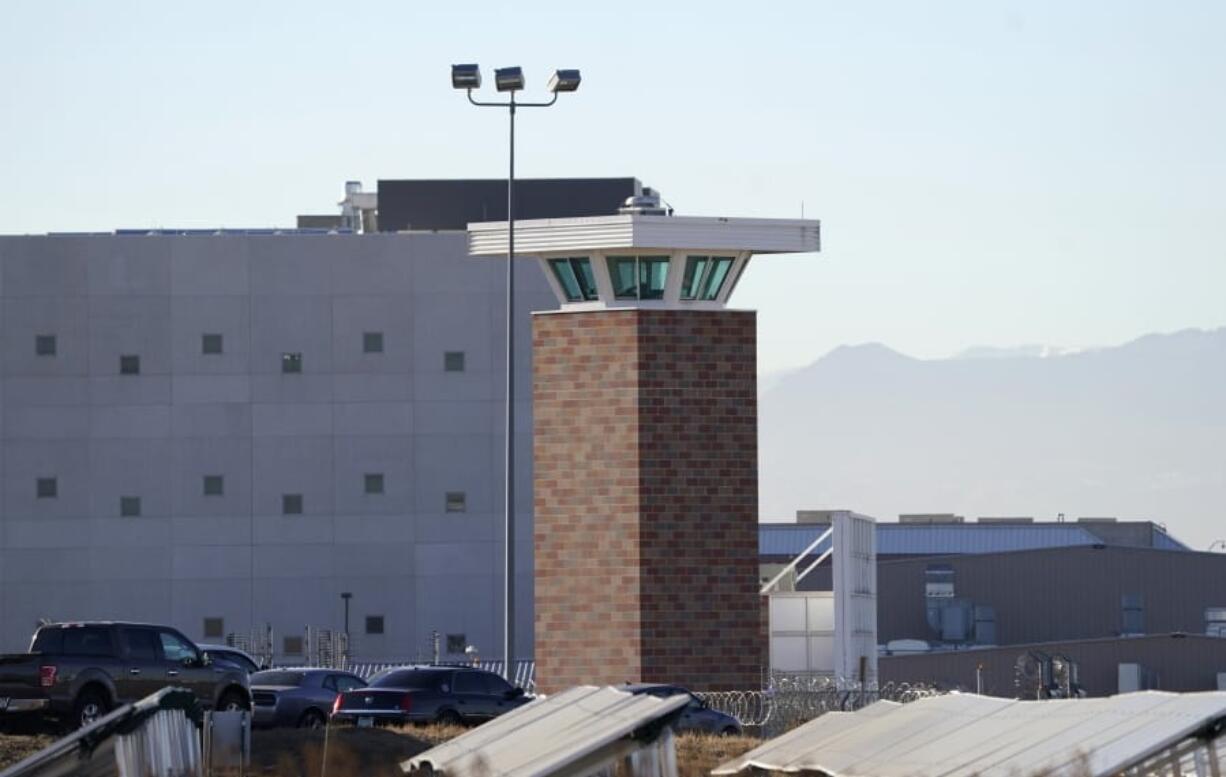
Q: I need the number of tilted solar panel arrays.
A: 3